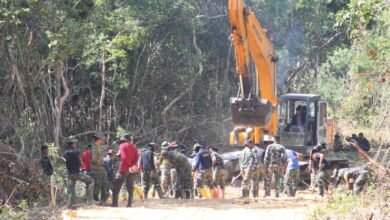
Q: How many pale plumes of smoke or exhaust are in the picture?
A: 1